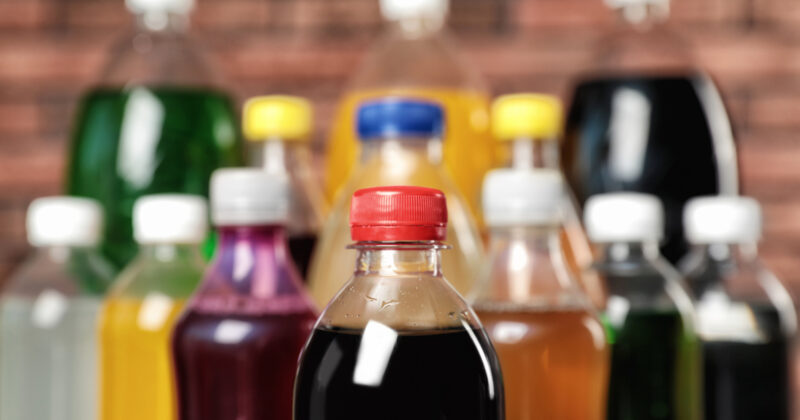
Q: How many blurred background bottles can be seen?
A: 12